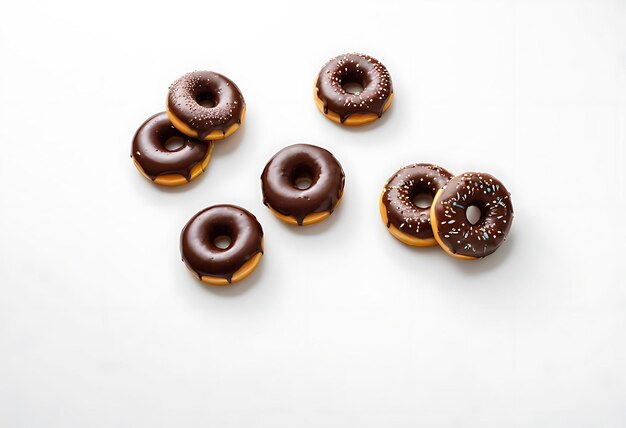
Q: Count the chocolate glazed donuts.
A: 7